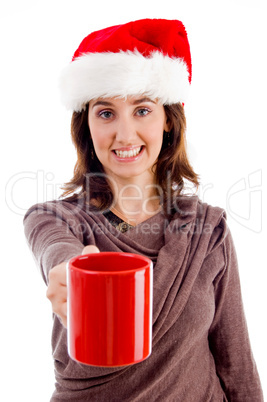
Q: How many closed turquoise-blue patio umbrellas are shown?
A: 0